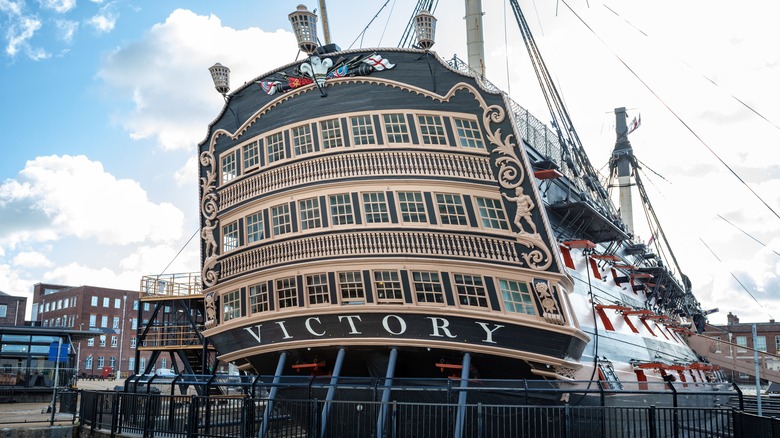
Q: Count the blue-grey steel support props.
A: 4